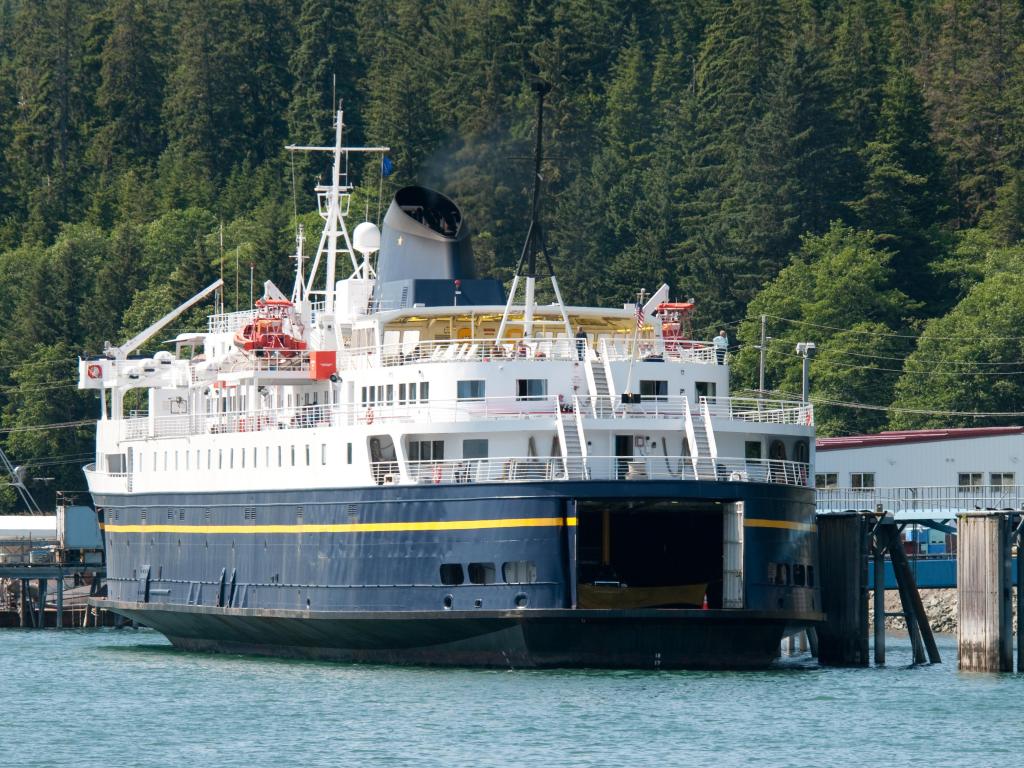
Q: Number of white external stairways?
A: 3